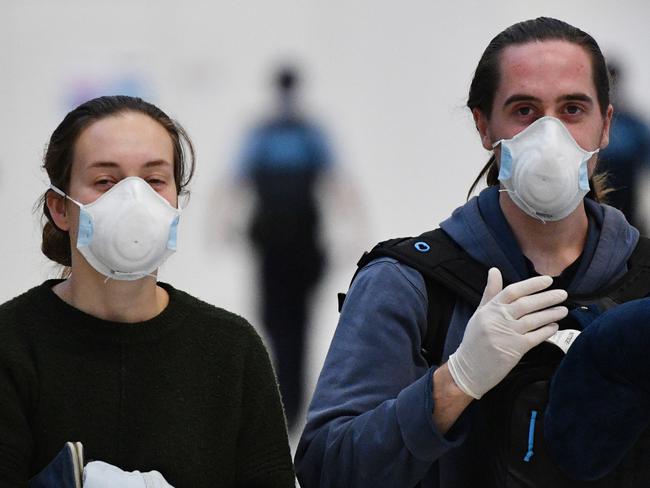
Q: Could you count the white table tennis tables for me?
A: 0